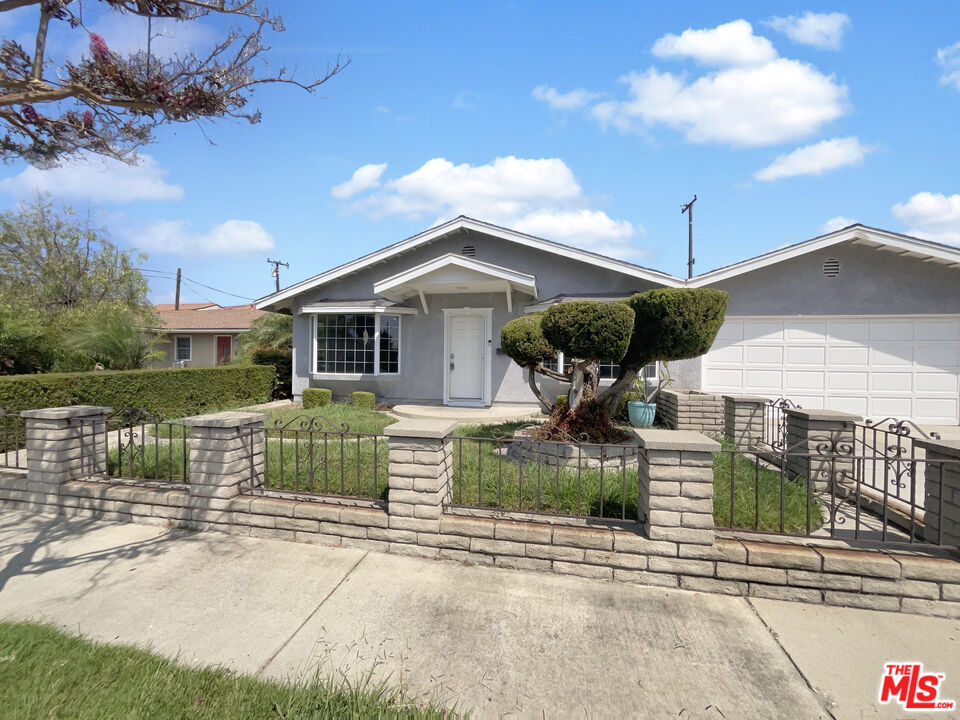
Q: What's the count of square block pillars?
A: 7